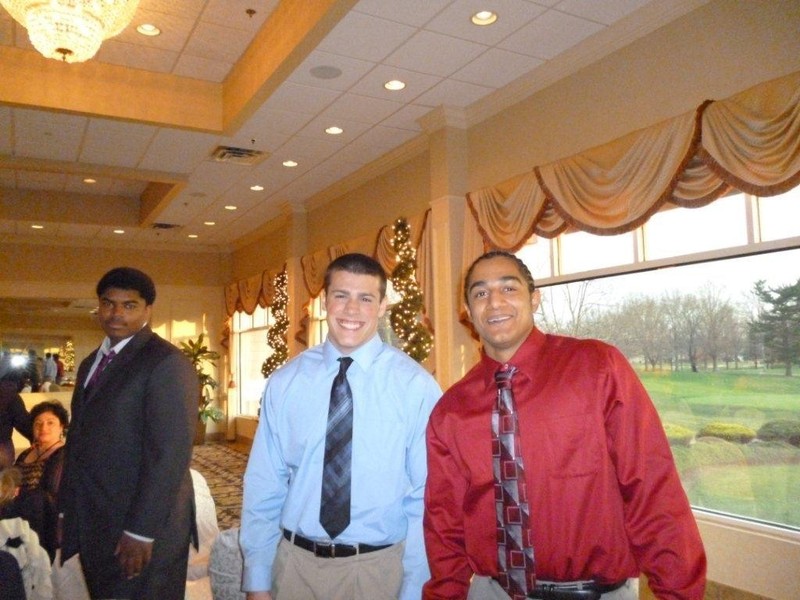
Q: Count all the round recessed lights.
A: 12